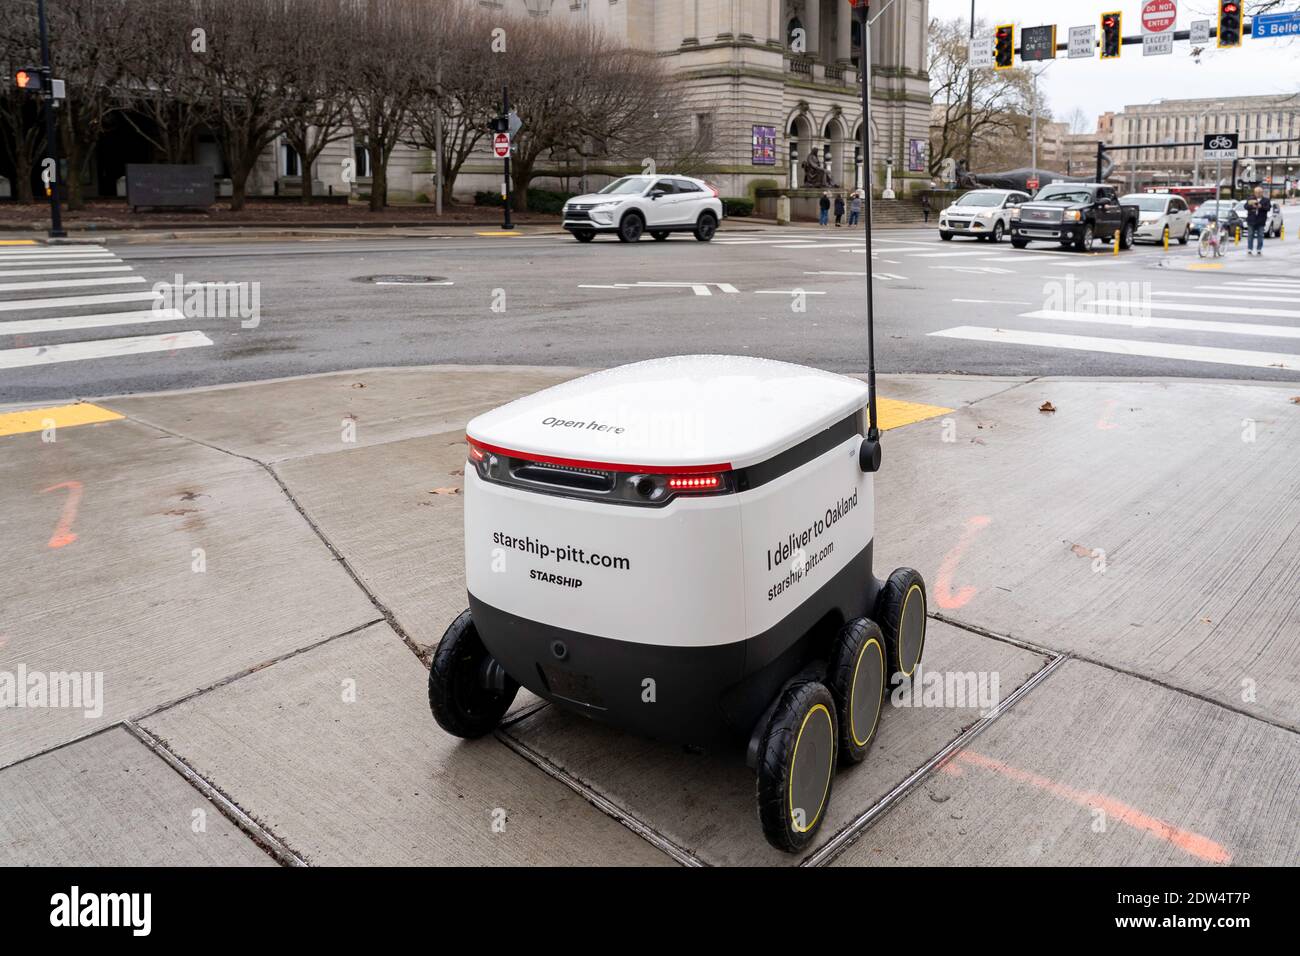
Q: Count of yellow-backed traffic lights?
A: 3